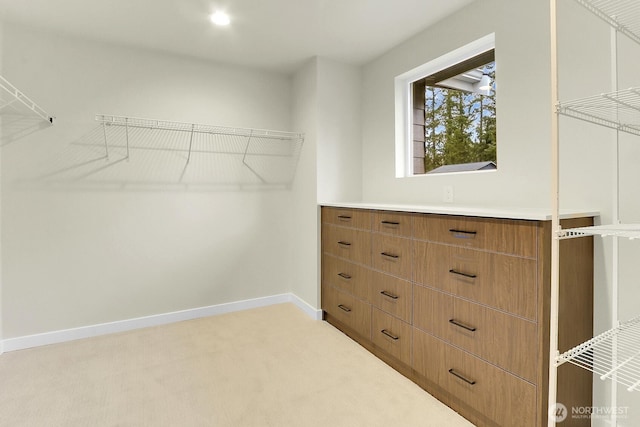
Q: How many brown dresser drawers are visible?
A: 12